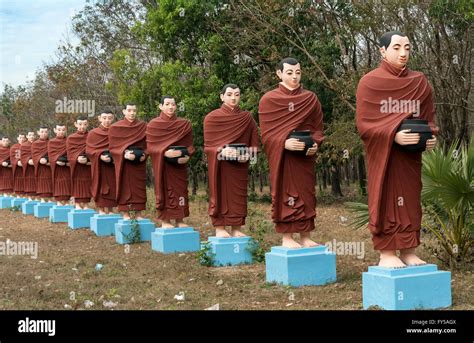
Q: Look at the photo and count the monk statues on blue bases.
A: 12